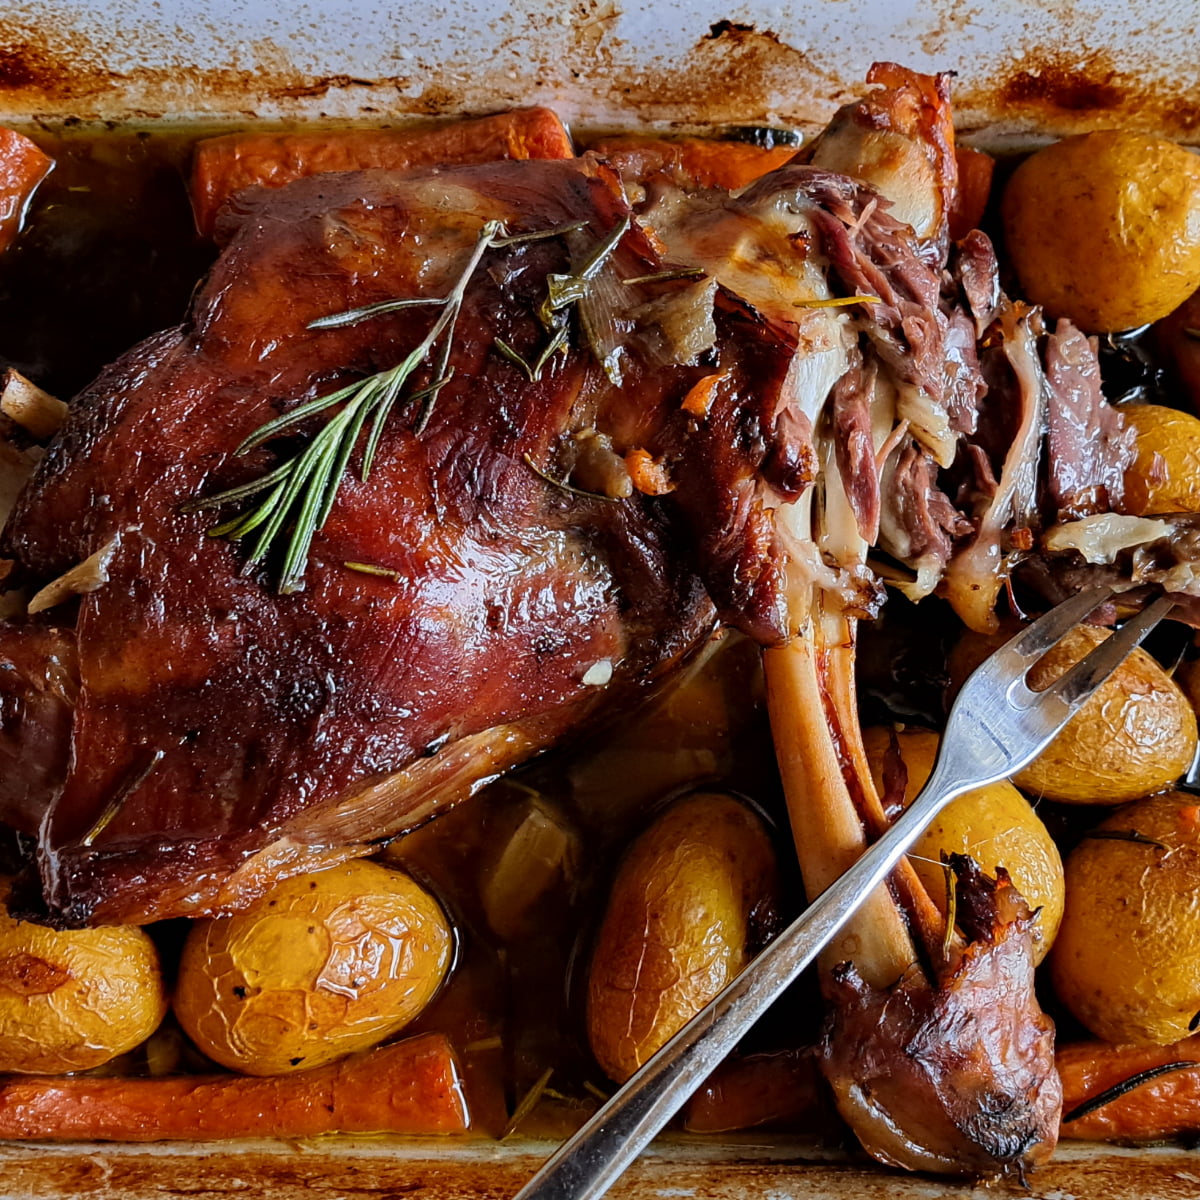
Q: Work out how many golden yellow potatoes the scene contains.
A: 8